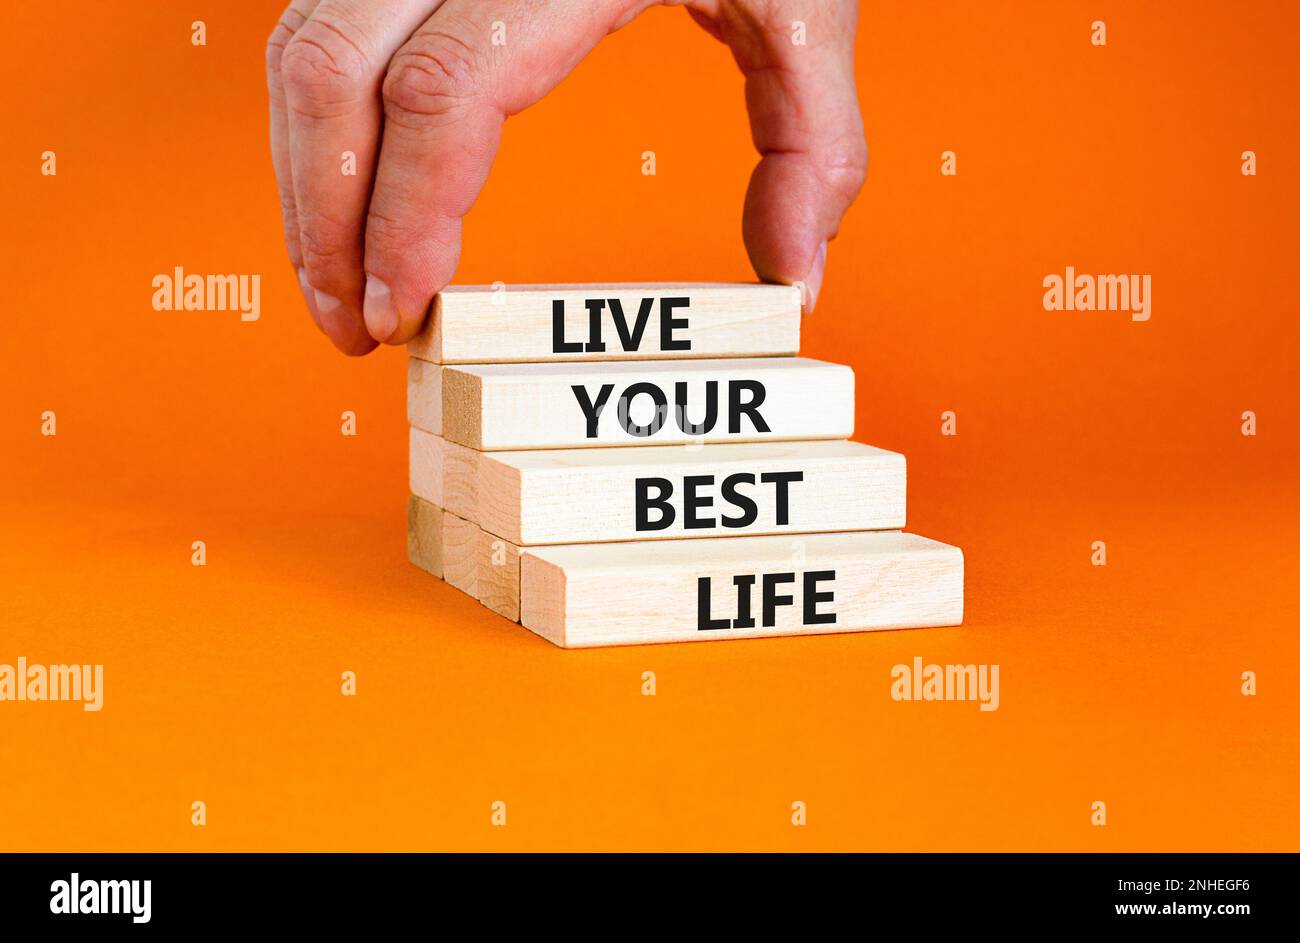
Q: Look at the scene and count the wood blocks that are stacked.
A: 10